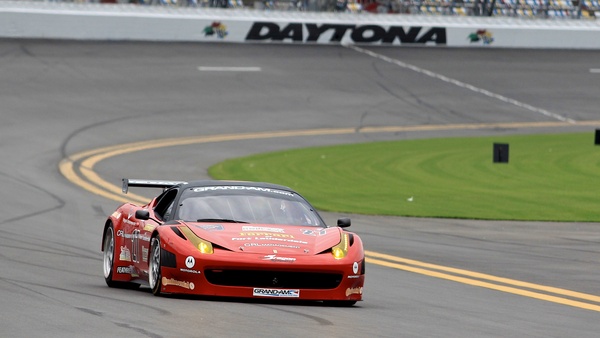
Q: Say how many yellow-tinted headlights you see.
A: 2